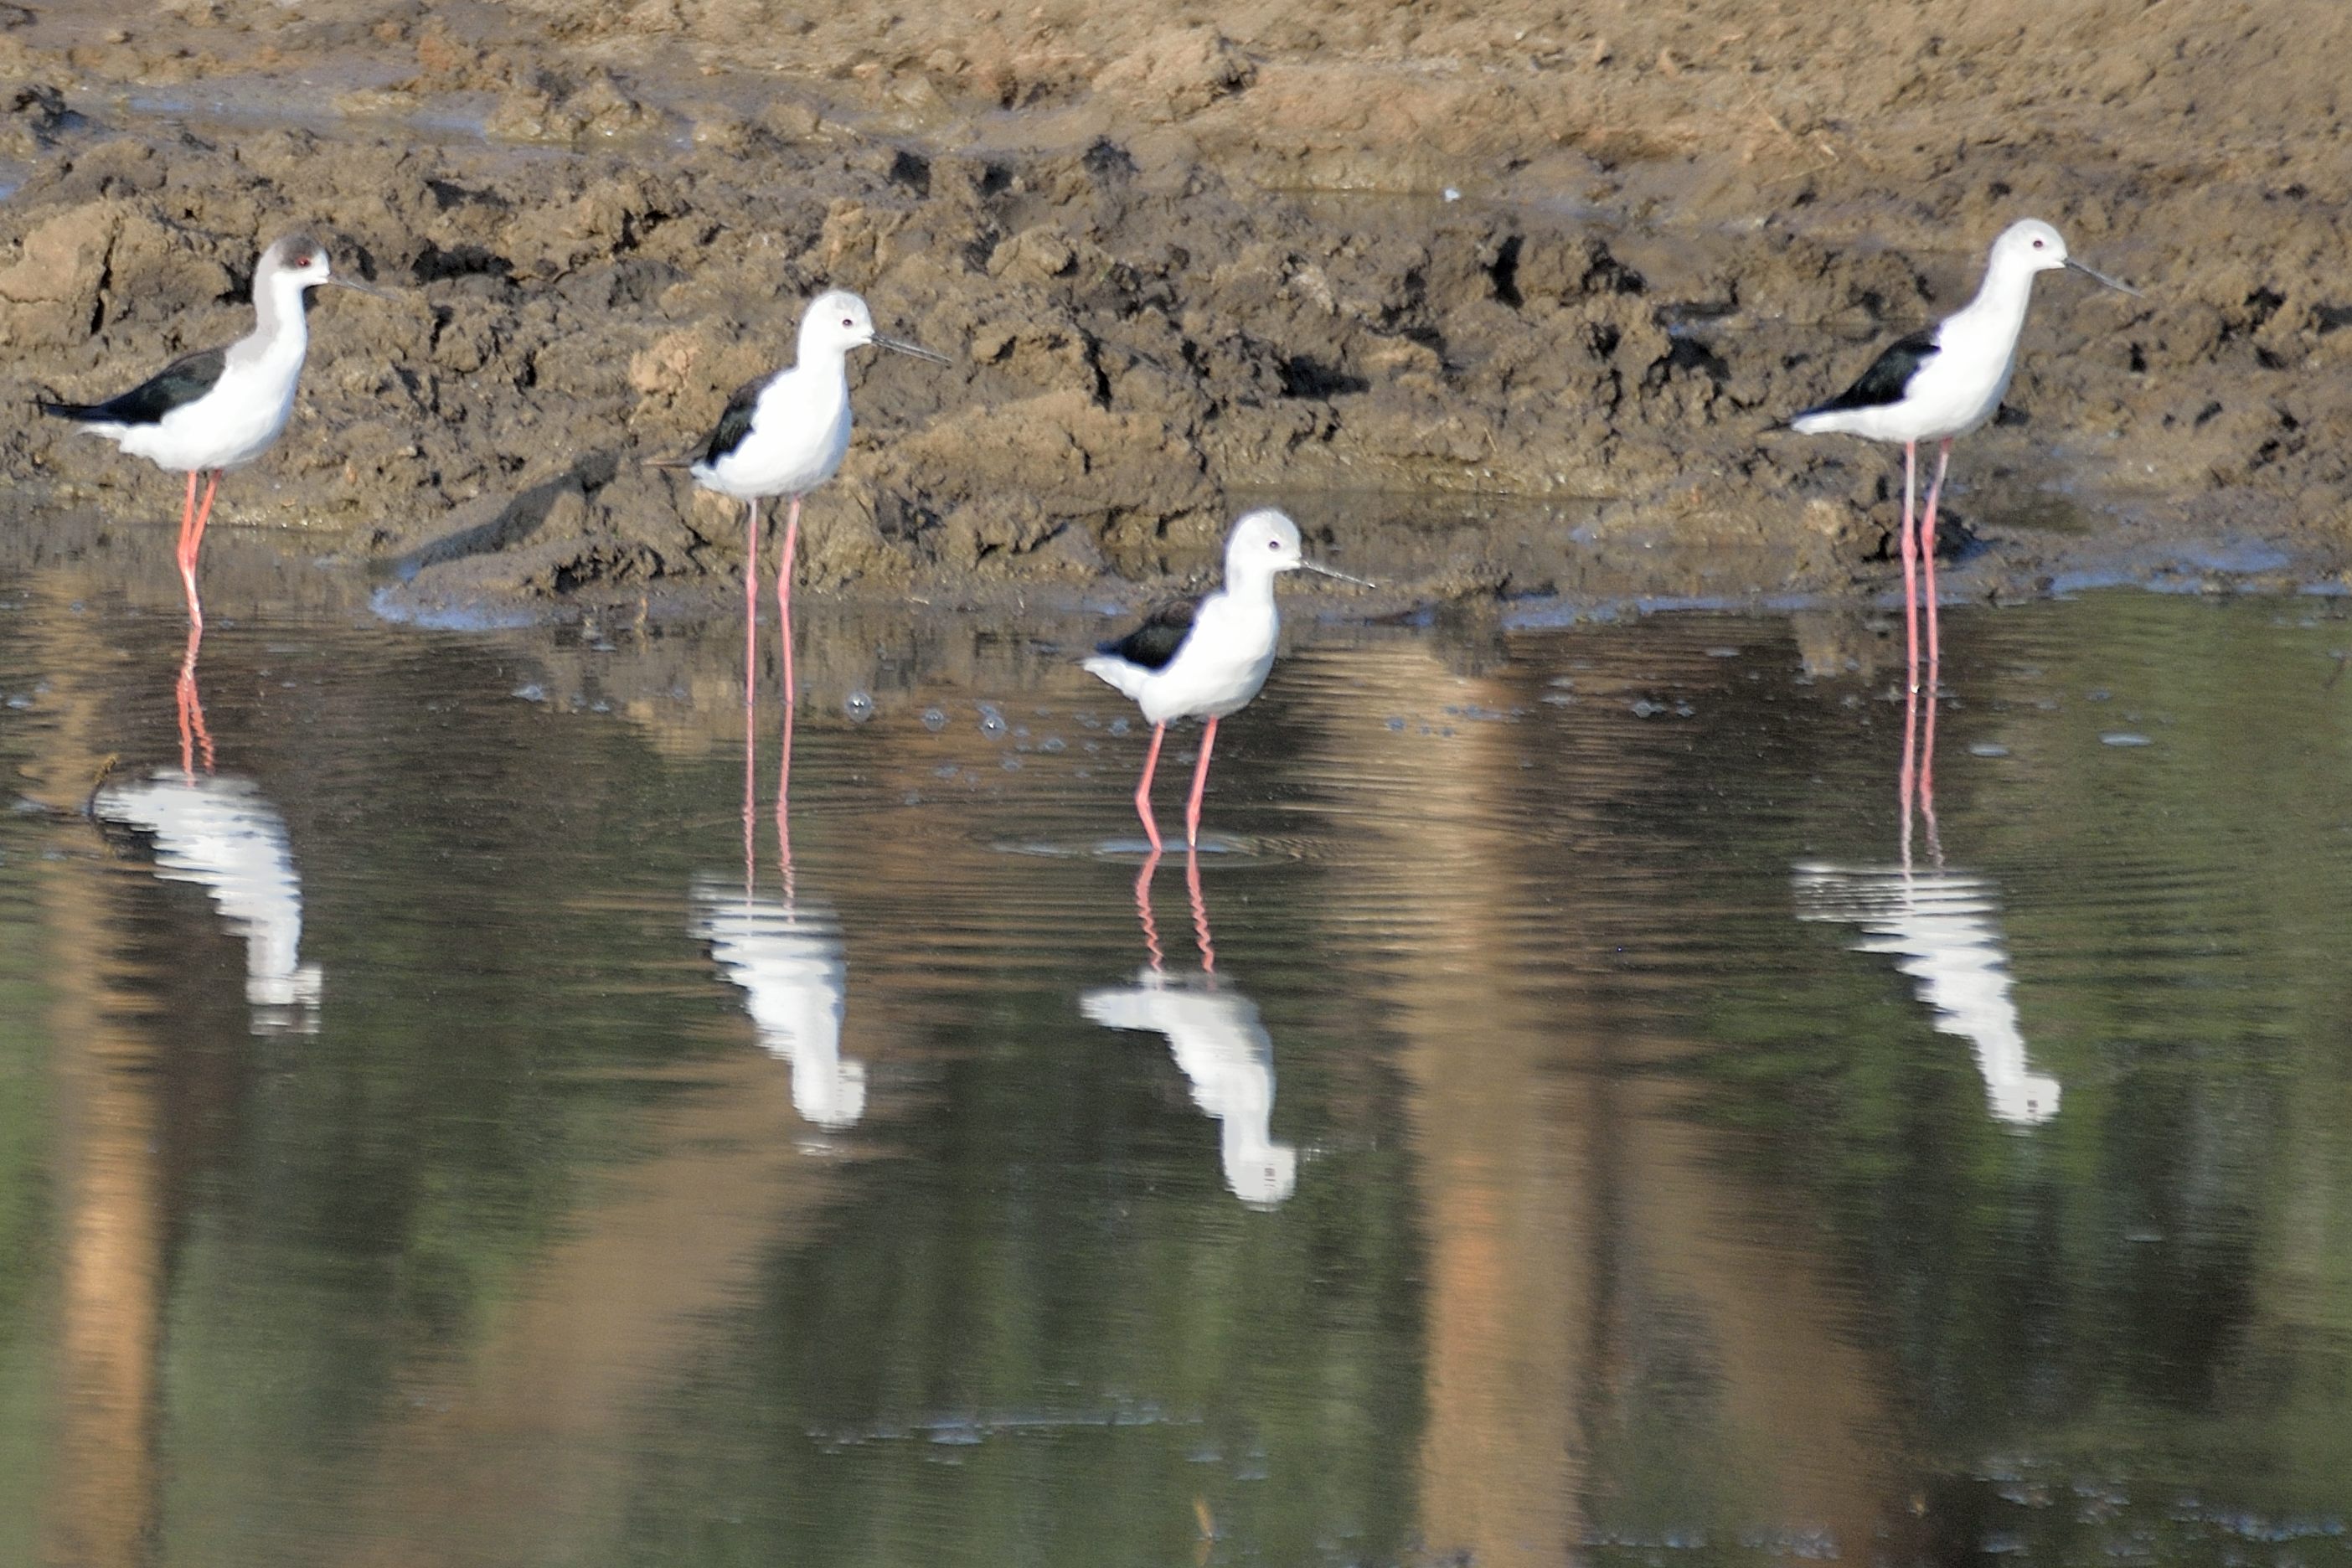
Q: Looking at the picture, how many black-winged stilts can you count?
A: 4